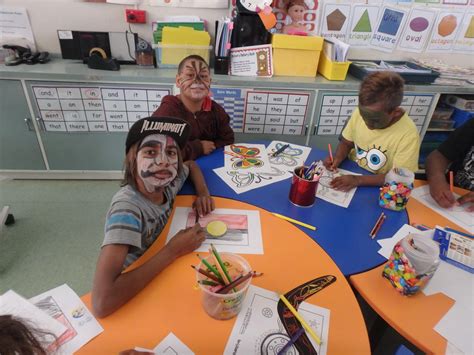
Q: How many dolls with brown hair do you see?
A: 1